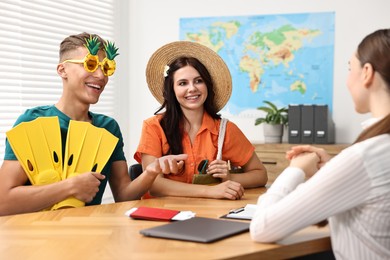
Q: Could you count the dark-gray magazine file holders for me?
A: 3